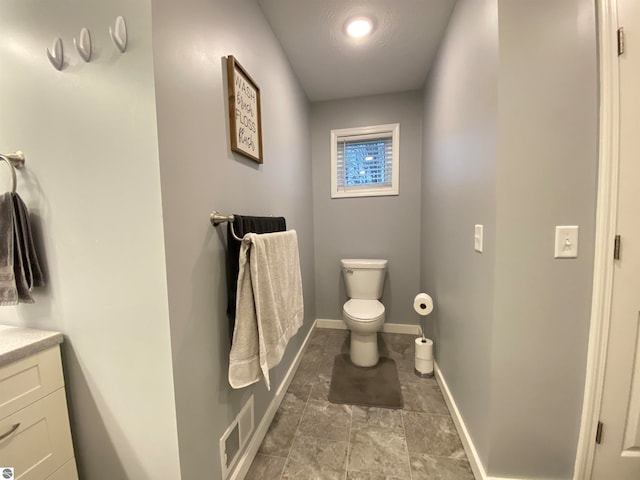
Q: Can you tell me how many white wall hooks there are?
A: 3